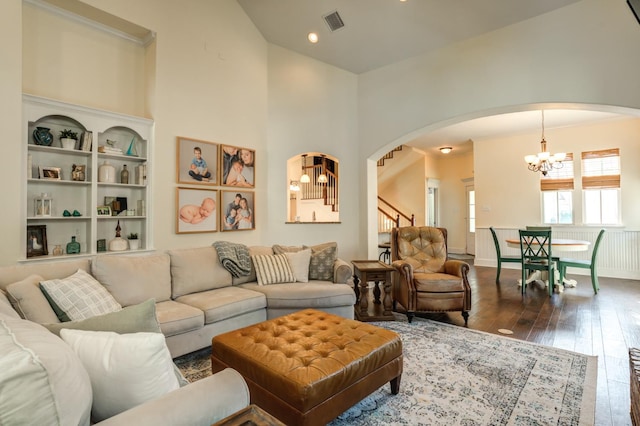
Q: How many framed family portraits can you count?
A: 4